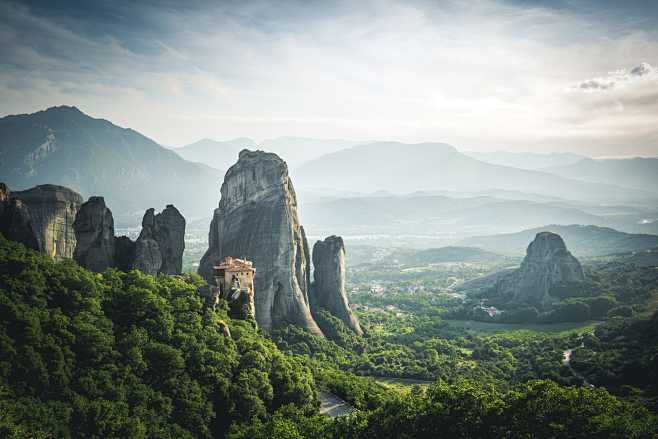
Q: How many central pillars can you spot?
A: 2